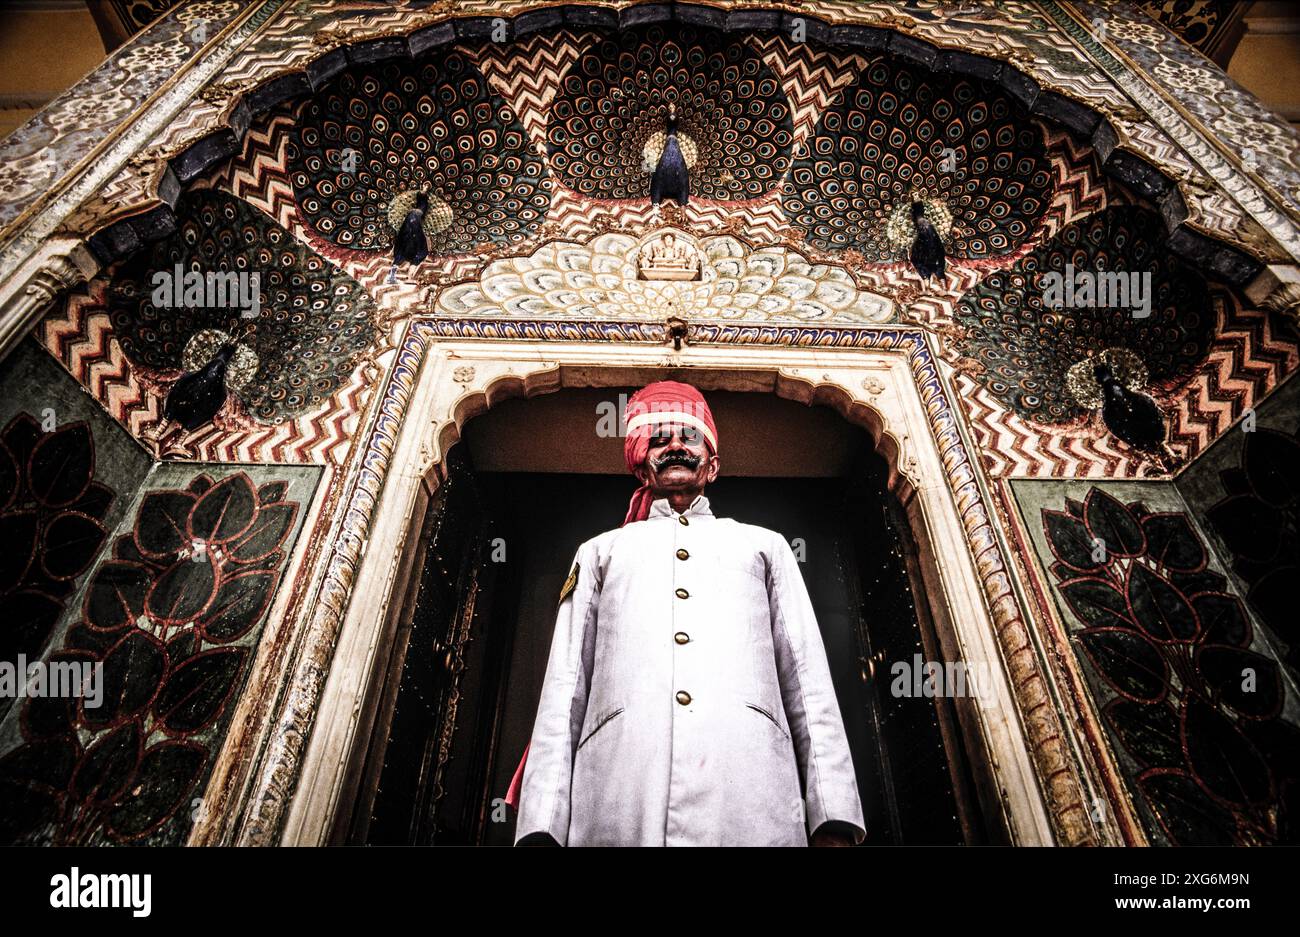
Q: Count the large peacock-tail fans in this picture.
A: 5